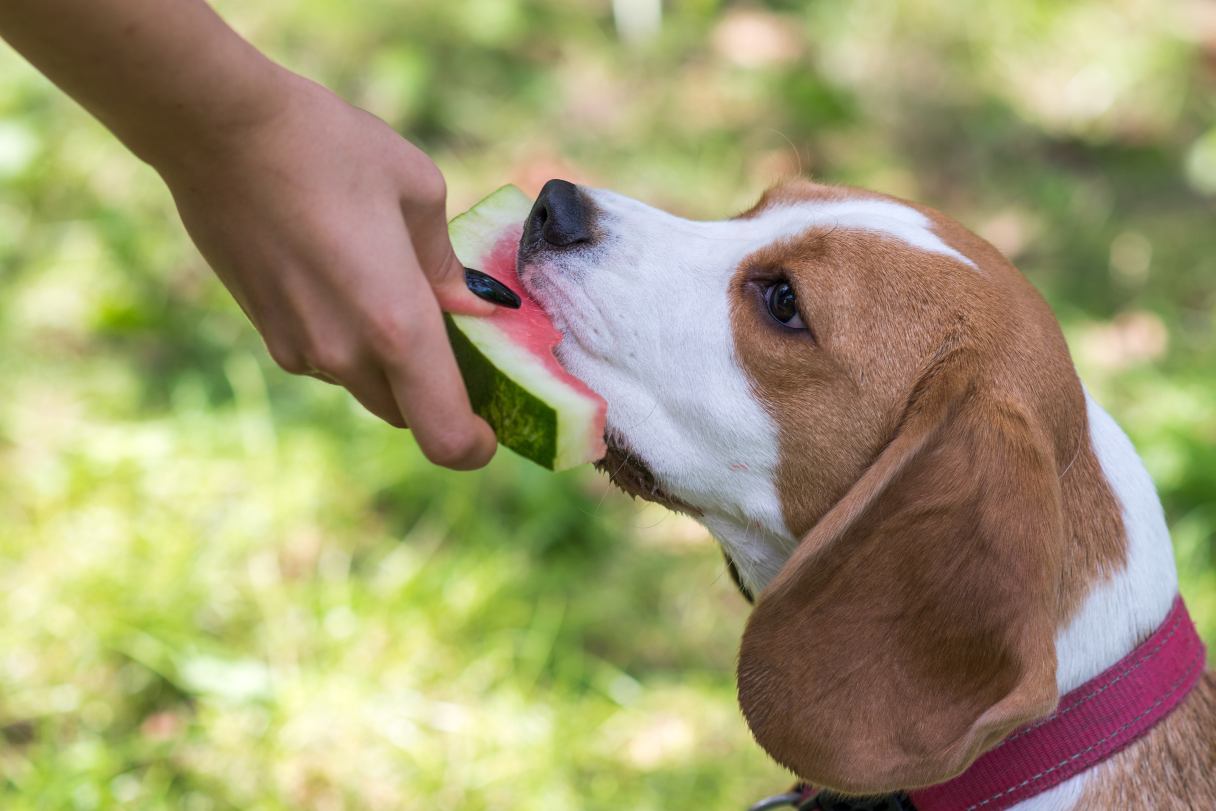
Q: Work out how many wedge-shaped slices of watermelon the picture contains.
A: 1